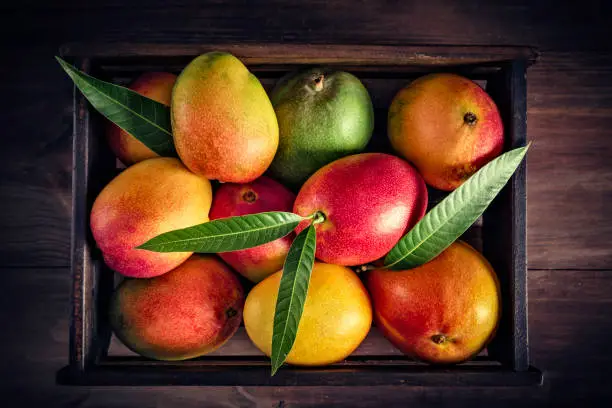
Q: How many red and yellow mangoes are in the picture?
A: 9